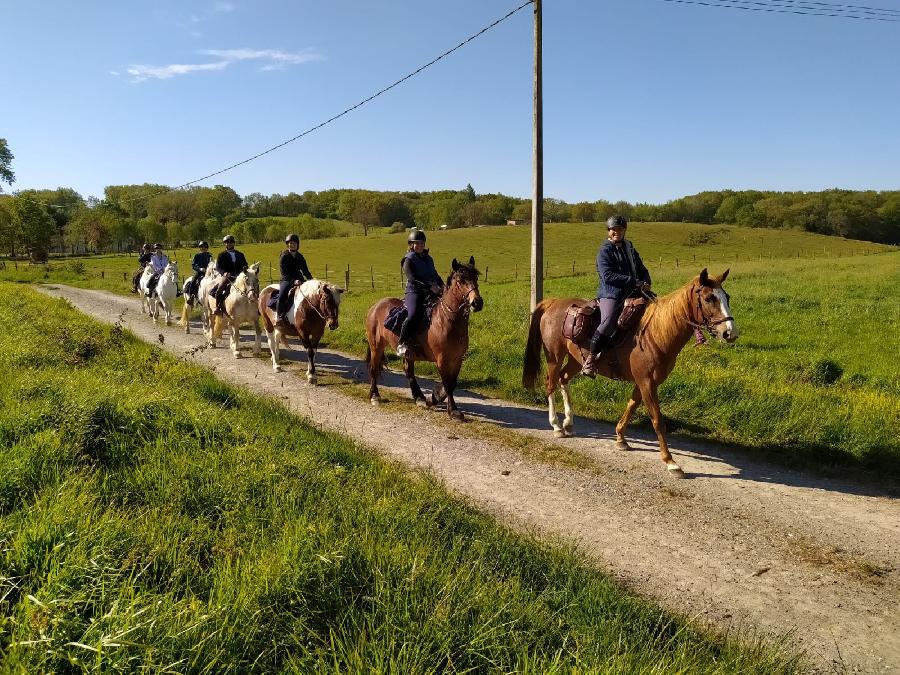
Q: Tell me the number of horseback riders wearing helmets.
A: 7